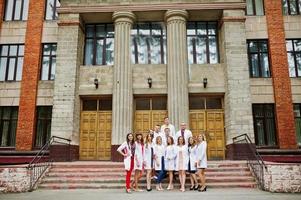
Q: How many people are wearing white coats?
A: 12